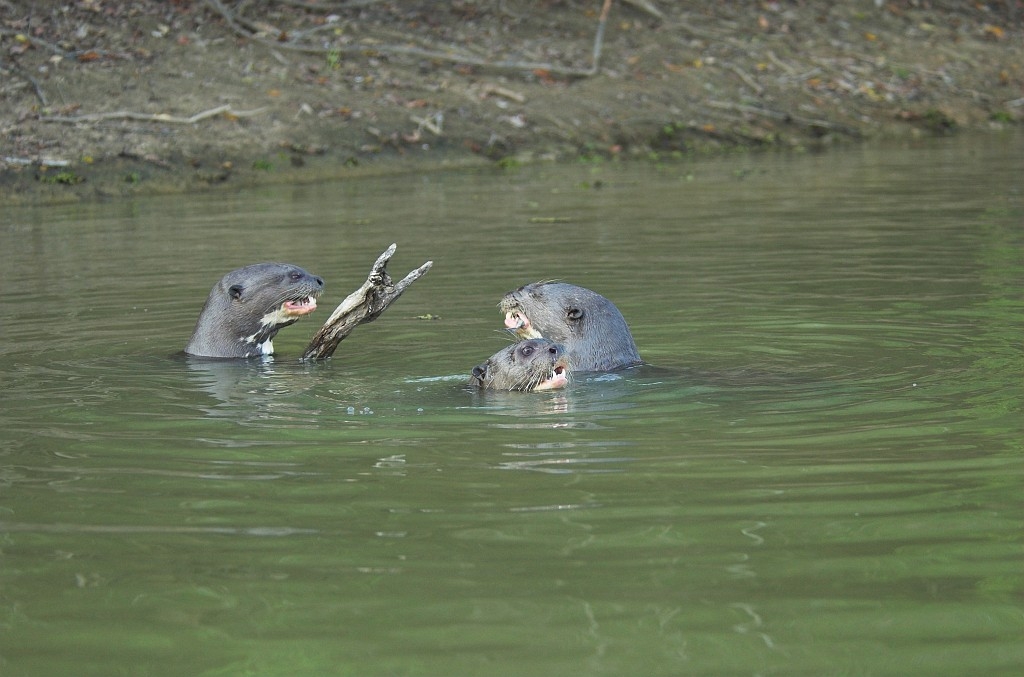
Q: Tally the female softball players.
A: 0